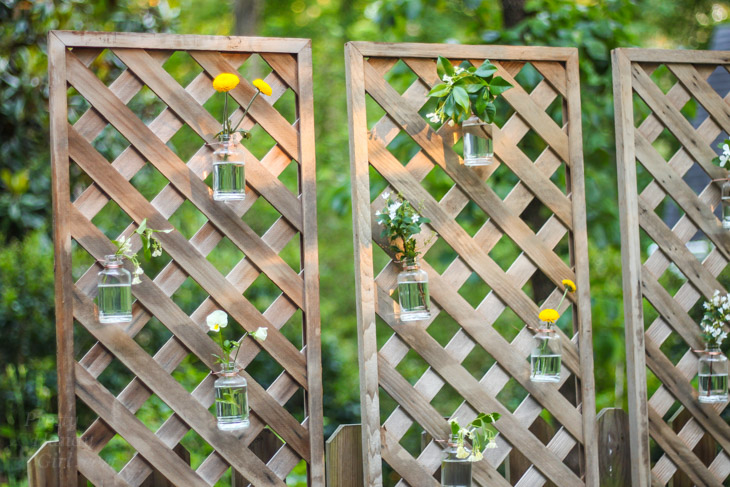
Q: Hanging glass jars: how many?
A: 9